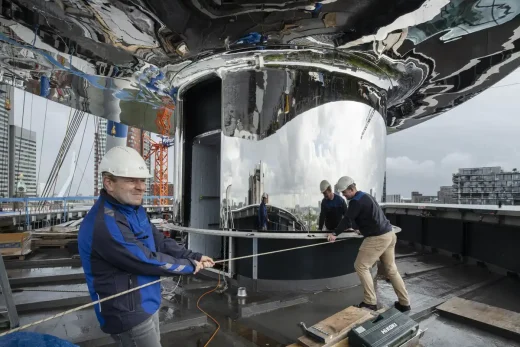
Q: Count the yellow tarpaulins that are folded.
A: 0